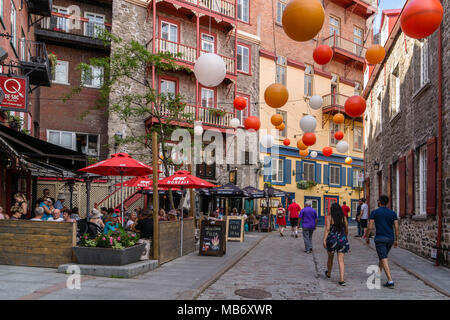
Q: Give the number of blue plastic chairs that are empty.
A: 0